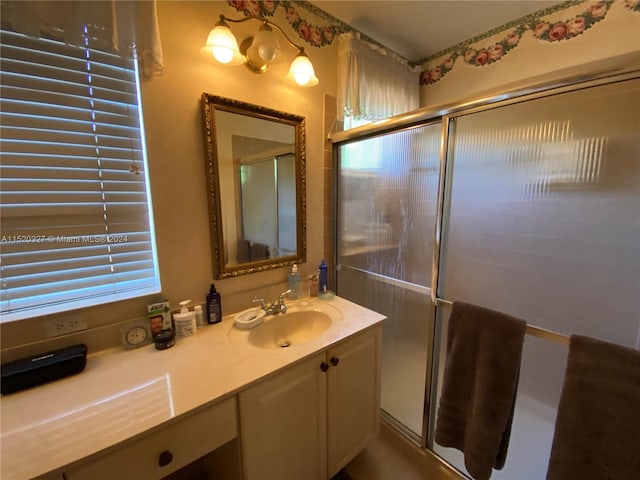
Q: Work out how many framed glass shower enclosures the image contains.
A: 1